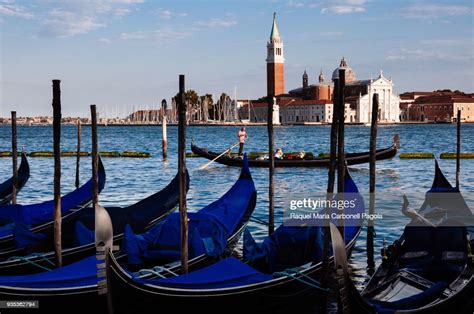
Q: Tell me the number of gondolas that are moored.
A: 6